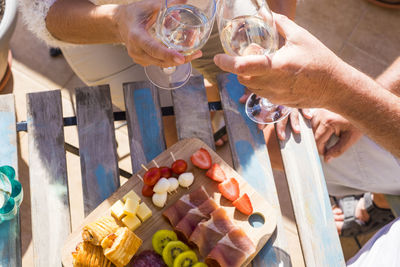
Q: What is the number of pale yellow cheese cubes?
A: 5